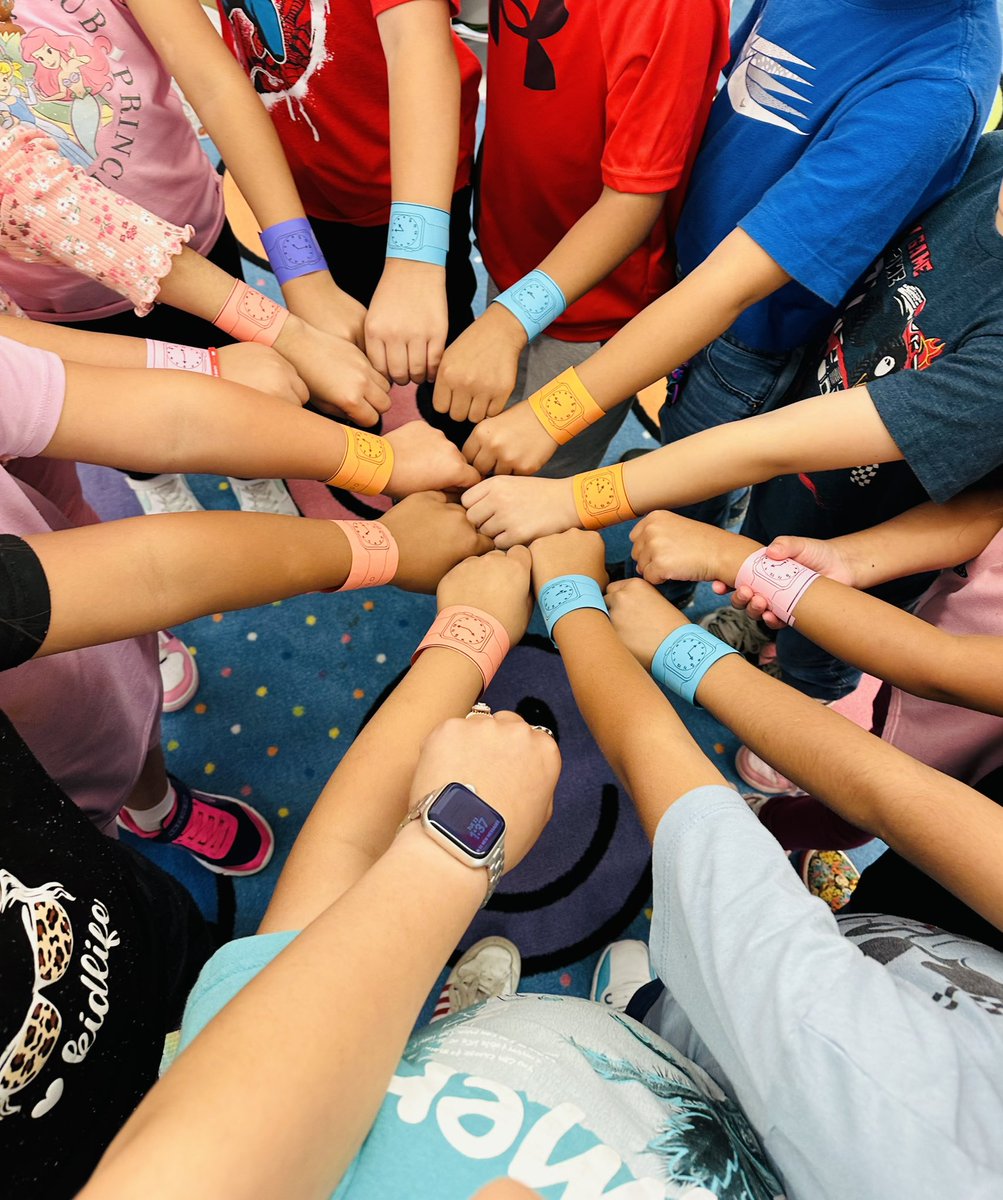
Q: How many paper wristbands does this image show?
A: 13